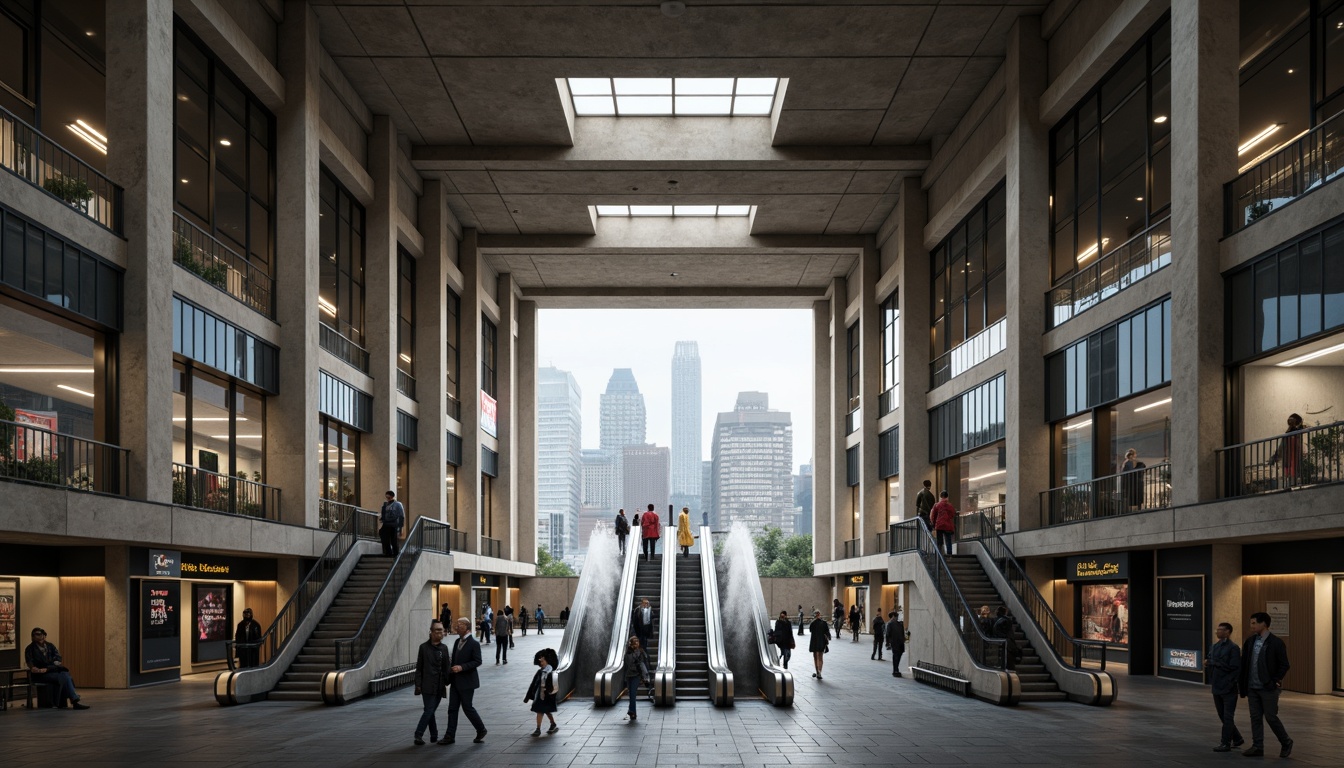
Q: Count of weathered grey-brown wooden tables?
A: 0